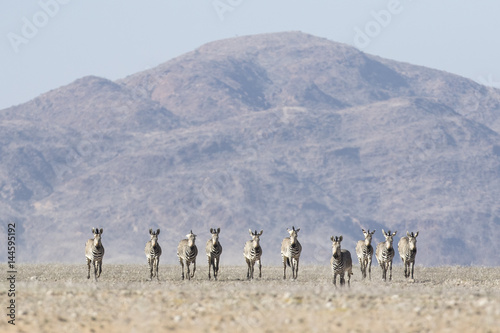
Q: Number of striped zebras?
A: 10